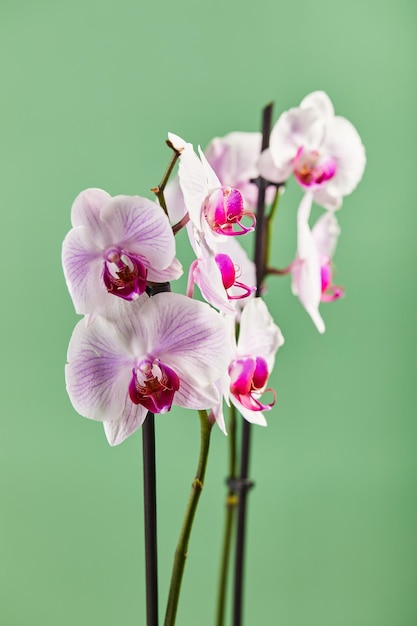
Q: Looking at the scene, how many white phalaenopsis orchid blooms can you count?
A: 8